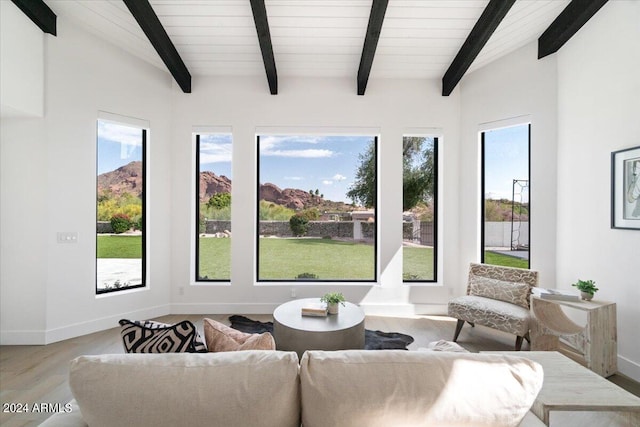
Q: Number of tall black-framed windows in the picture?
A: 5